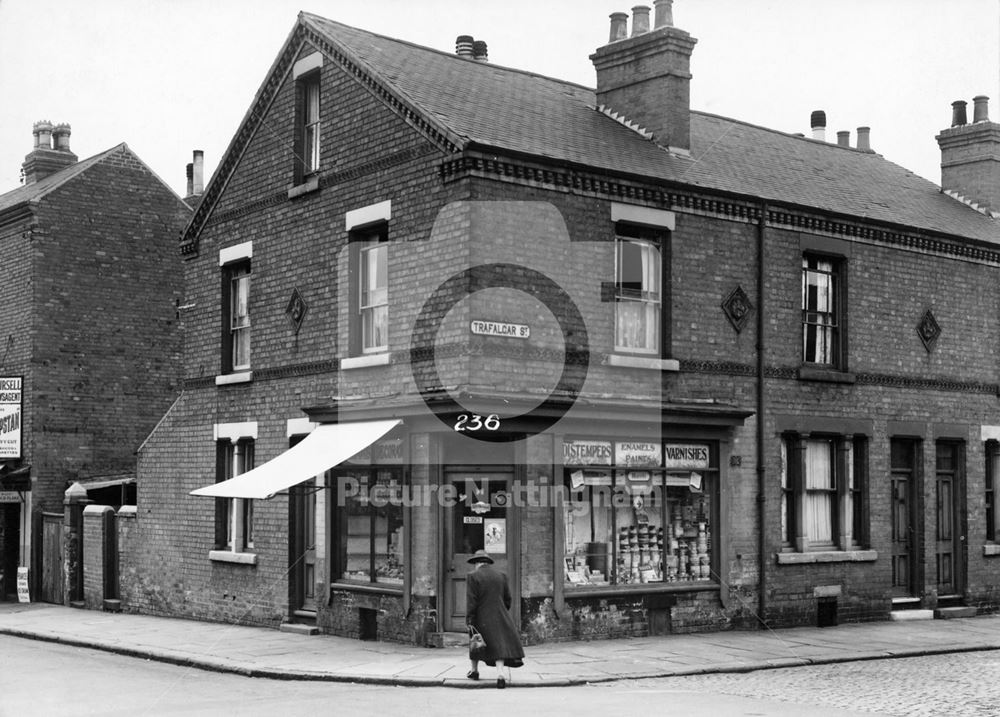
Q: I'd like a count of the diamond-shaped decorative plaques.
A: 3